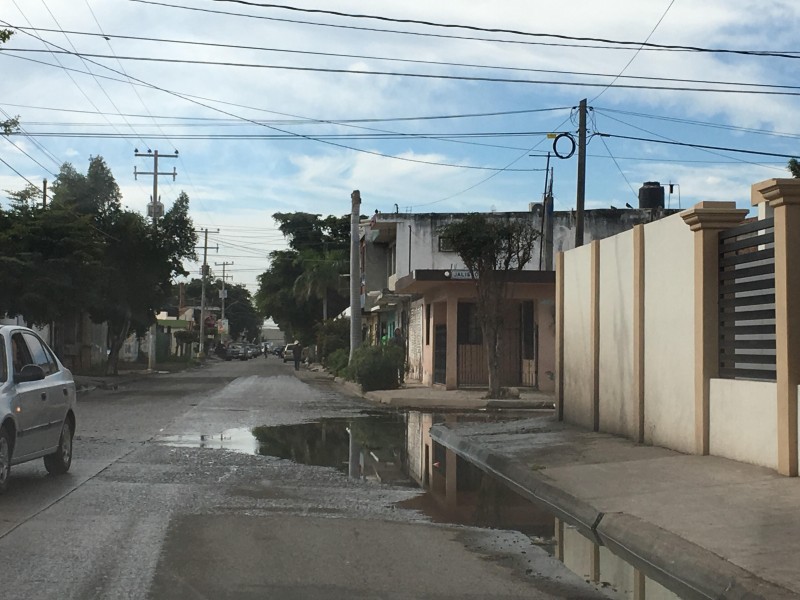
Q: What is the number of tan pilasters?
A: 5